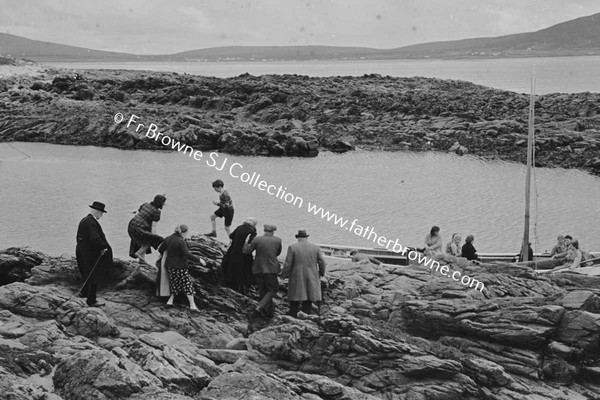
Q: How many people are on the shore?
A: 7